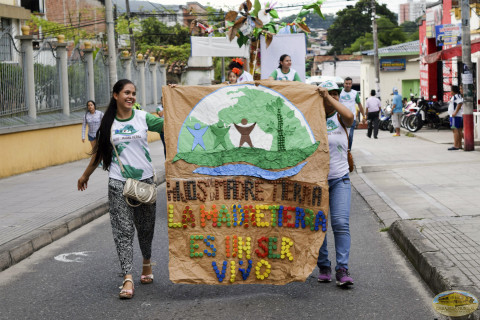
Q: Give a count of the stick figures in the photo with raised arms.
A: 3